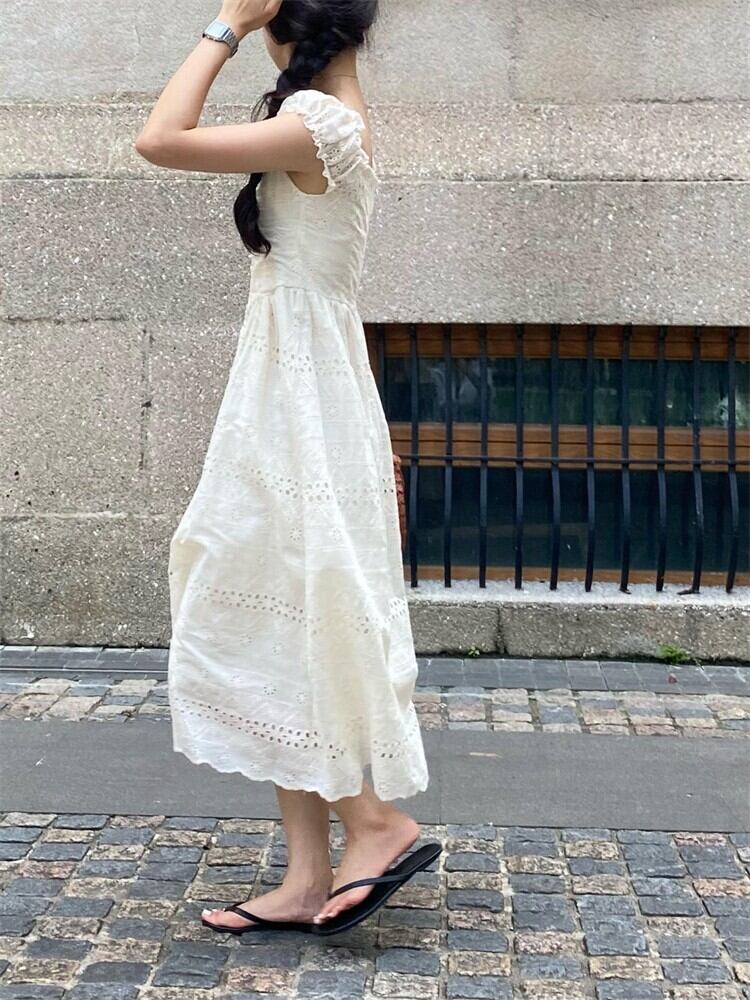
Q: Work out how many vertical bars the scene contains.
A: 11